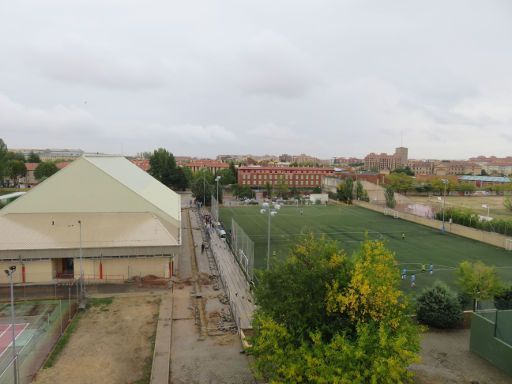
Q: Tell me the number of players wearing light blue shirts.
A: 3